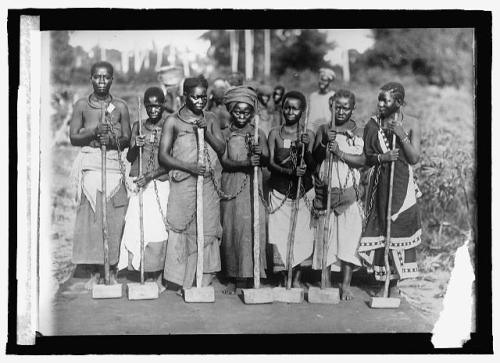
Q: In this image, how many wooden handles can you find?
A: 7